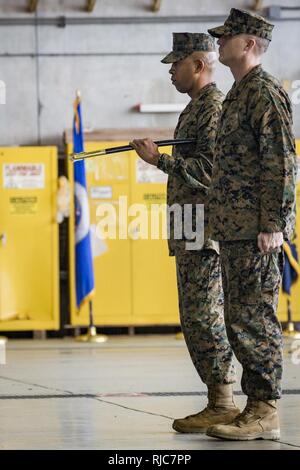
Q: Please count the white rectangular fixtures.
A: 1